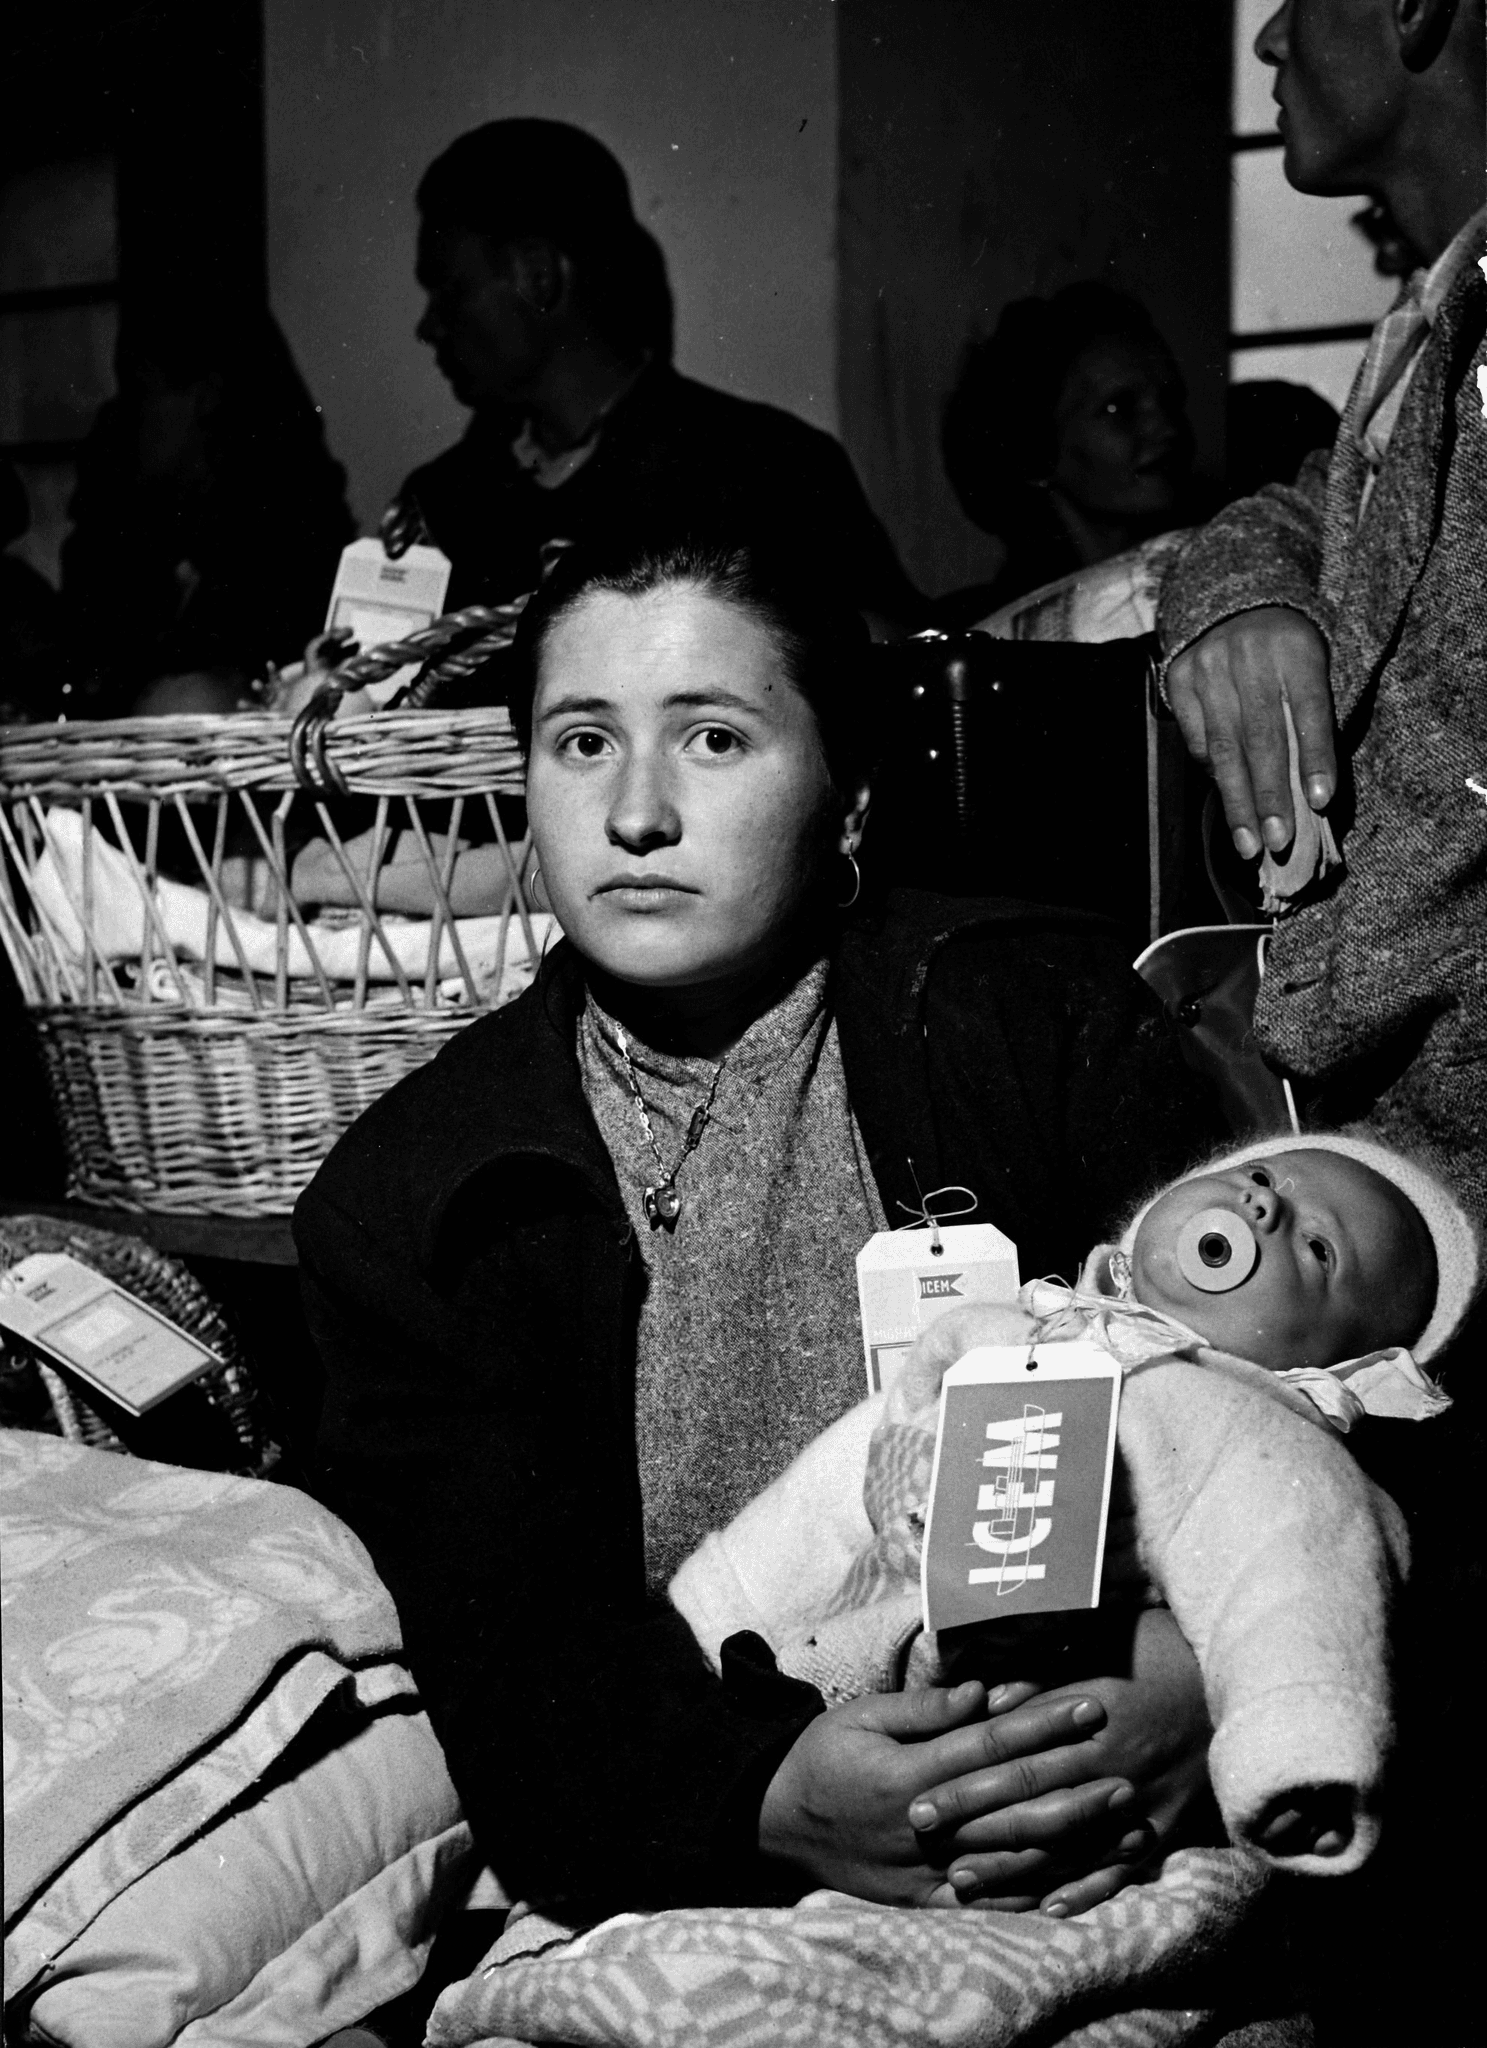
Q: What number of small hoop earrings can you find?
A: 2